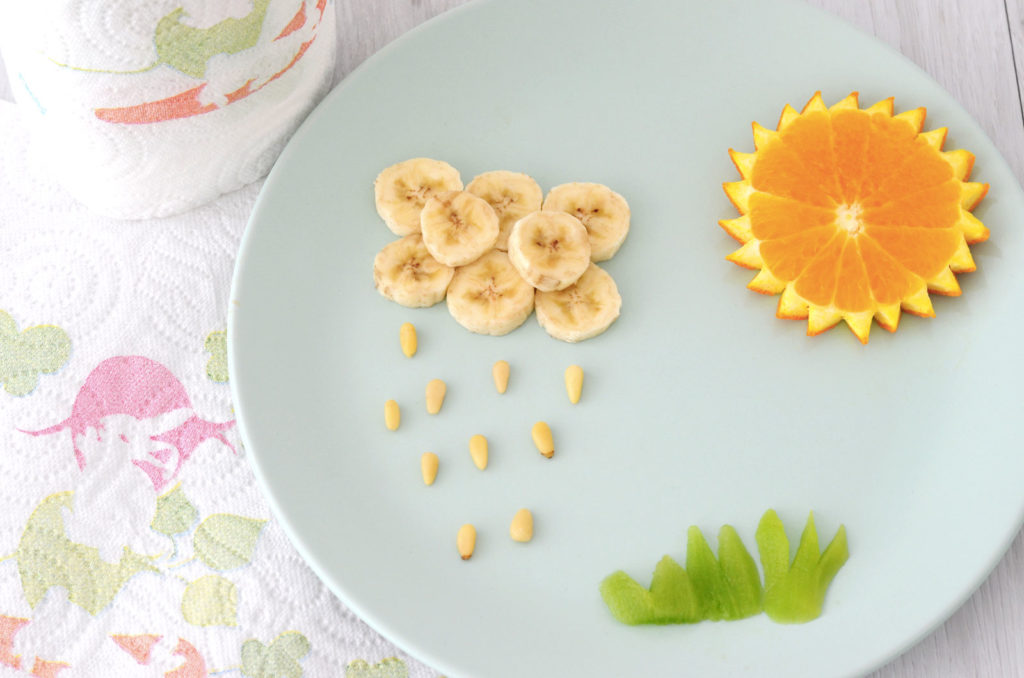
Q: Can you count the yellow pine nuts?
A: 10